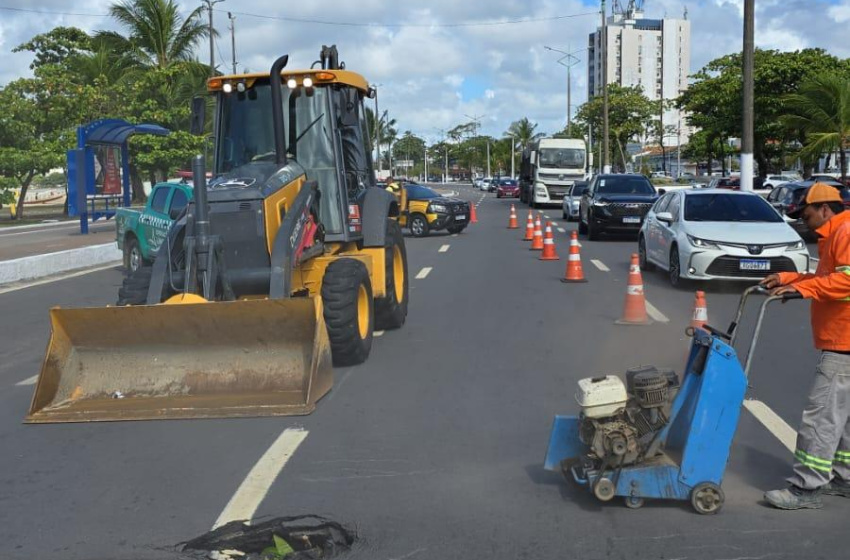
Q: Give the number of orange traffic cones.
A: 8